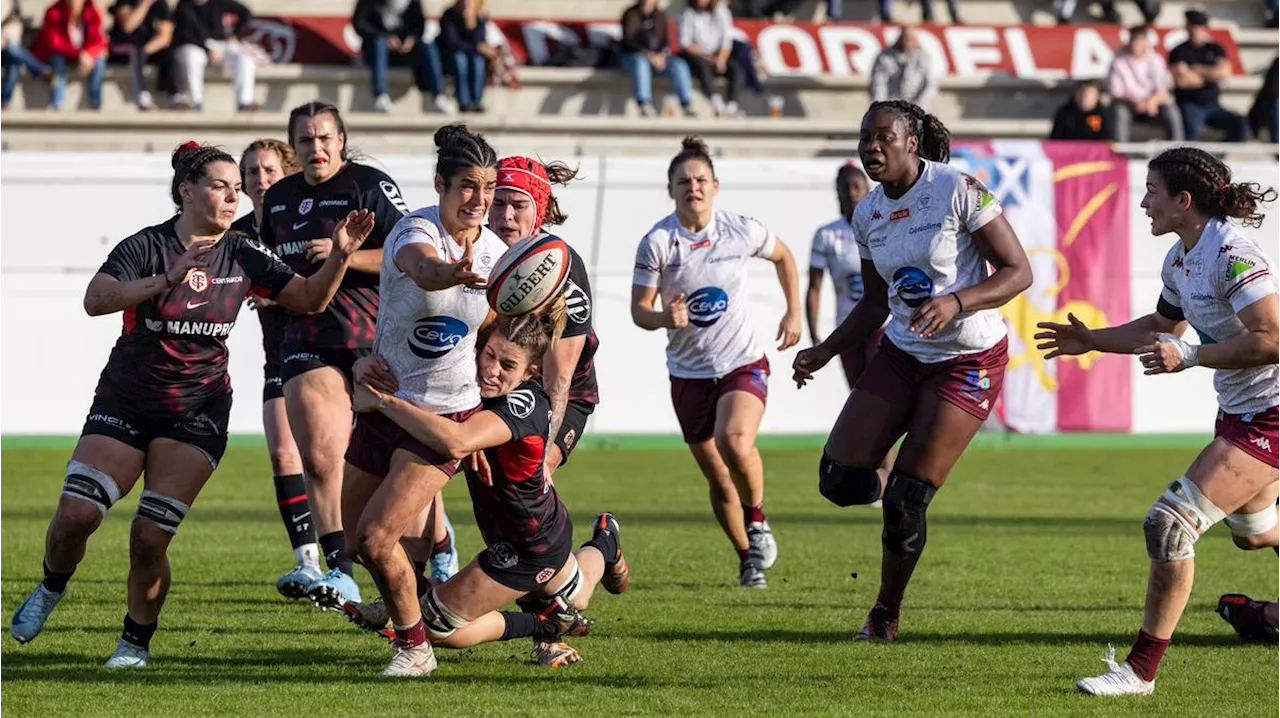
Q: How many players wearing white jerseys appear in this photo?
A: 5